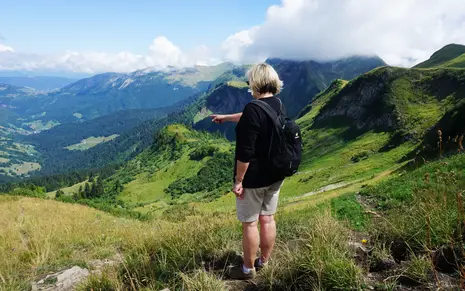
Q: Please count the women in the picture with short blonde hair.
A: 1